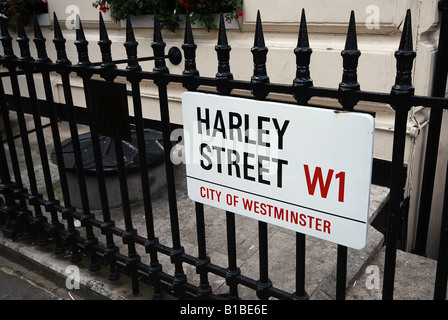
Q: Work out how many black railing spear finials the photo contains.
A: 14